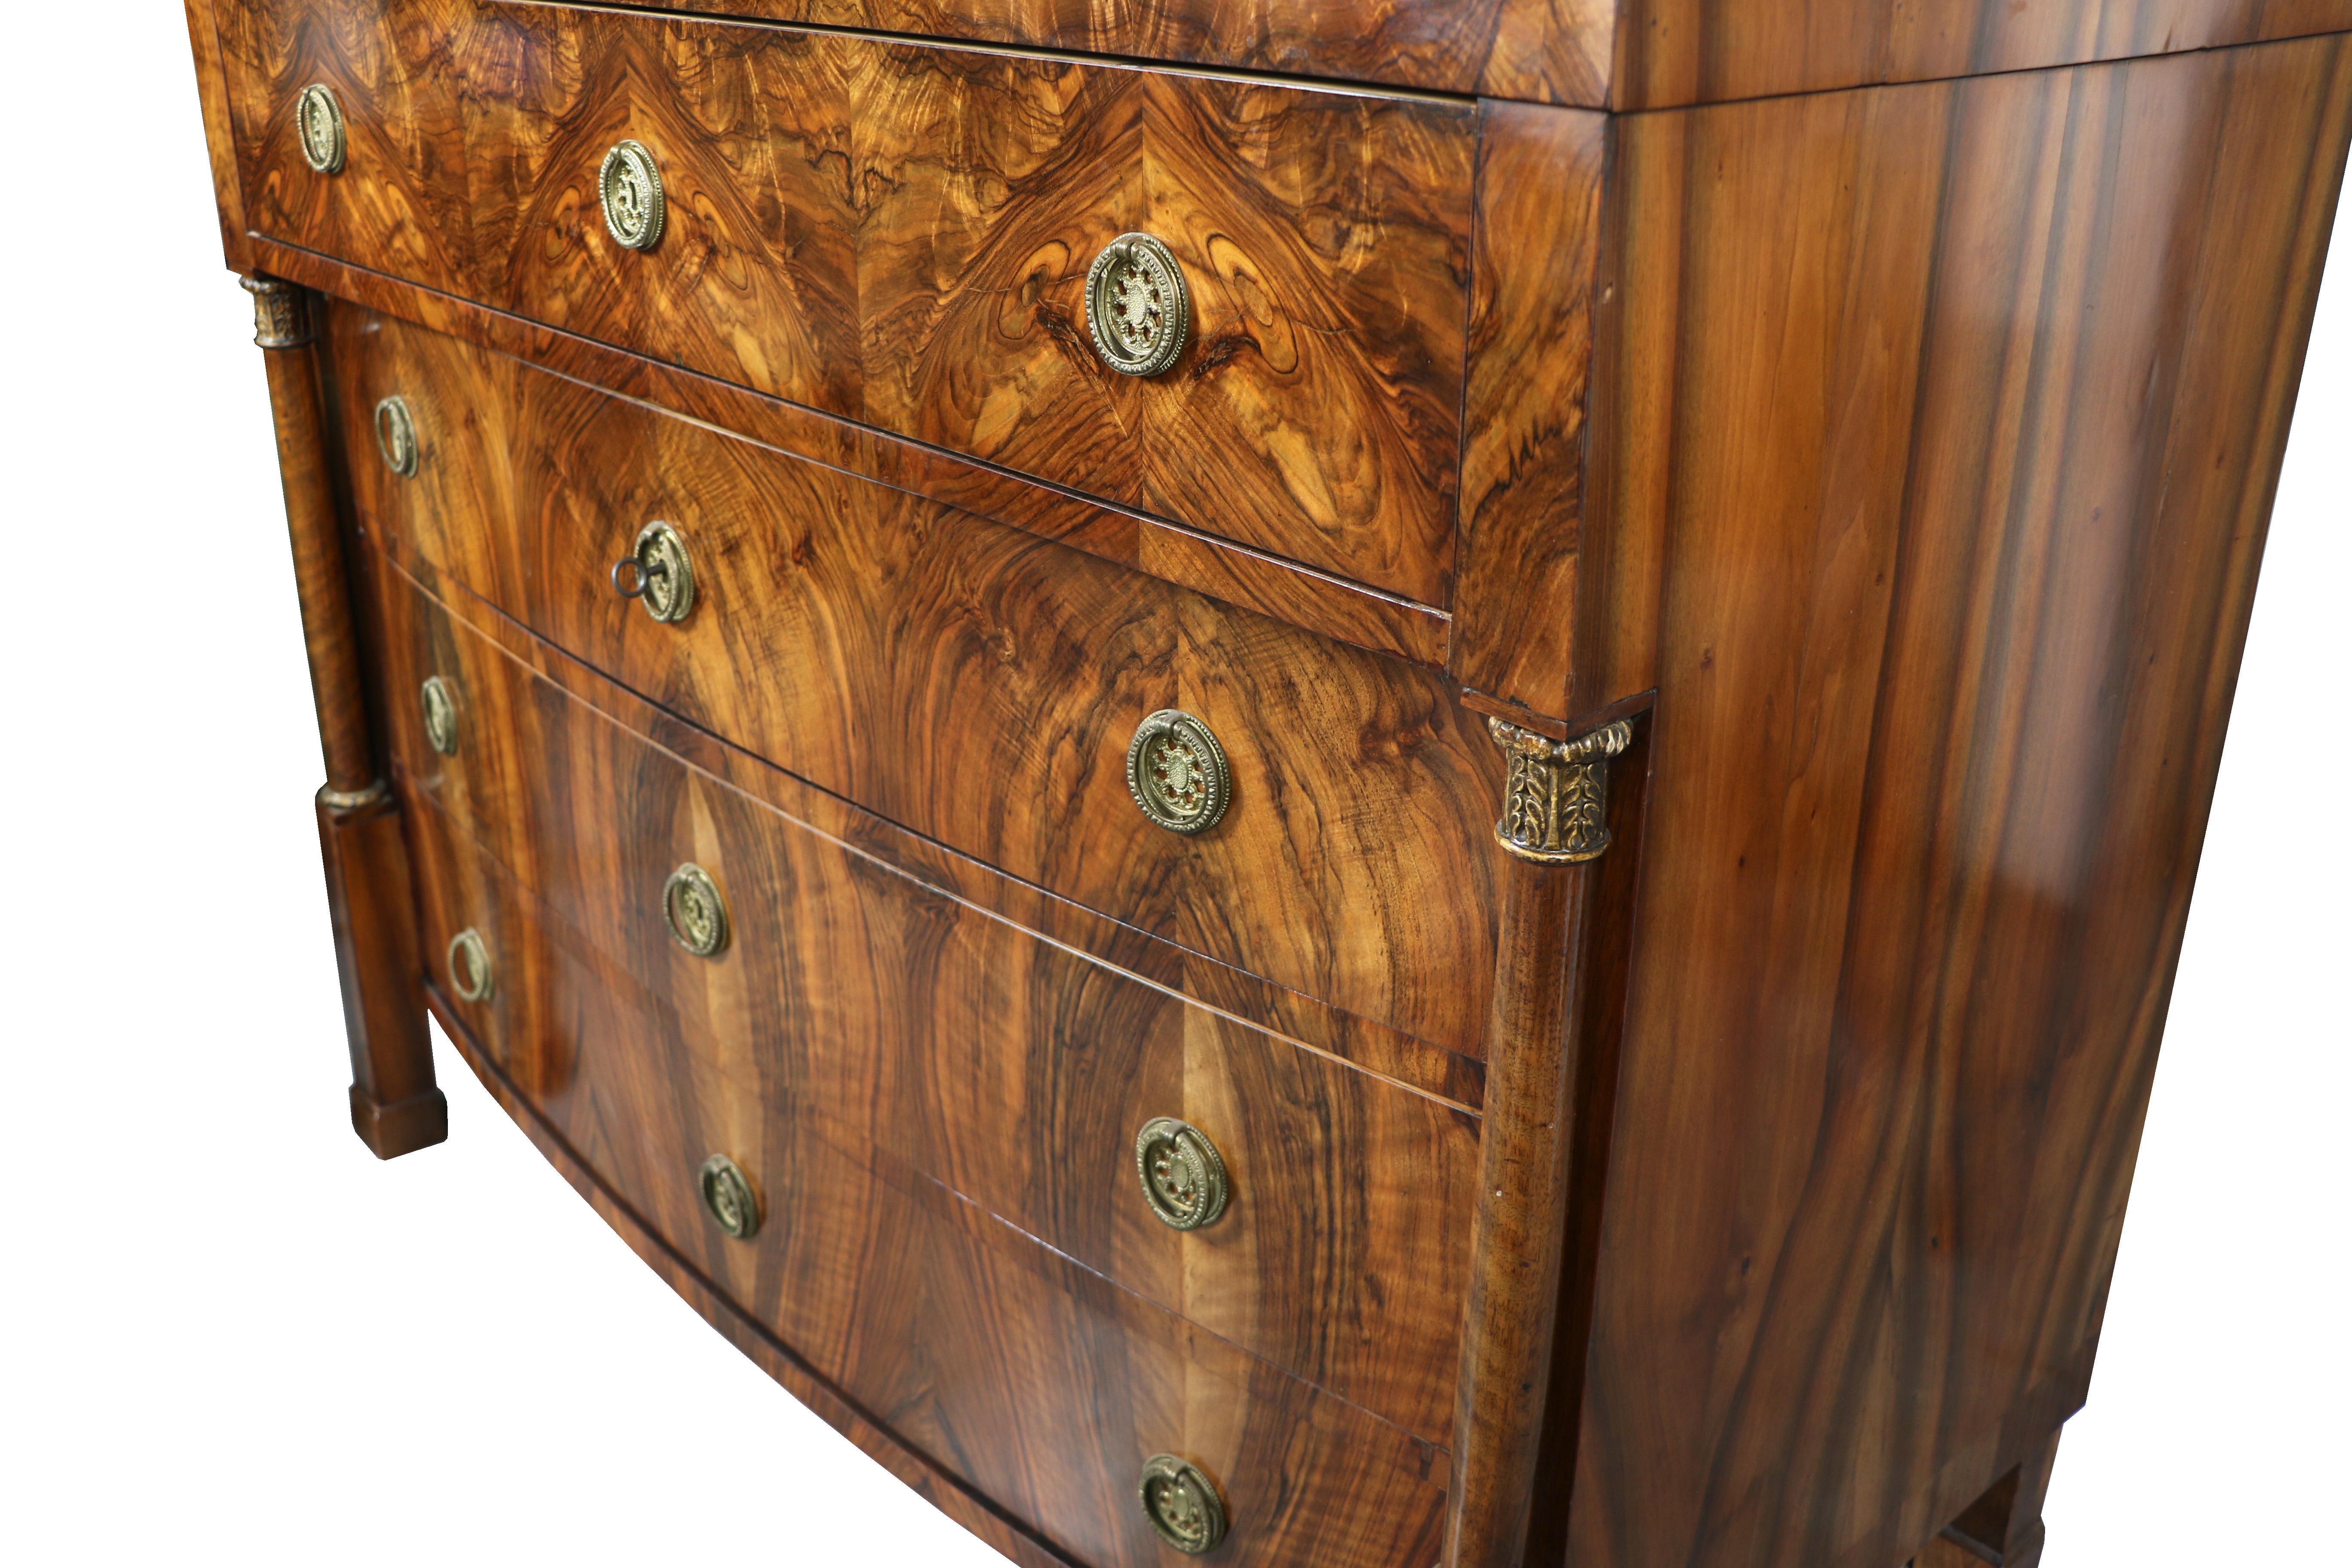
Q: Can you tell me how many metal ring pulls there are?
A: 12